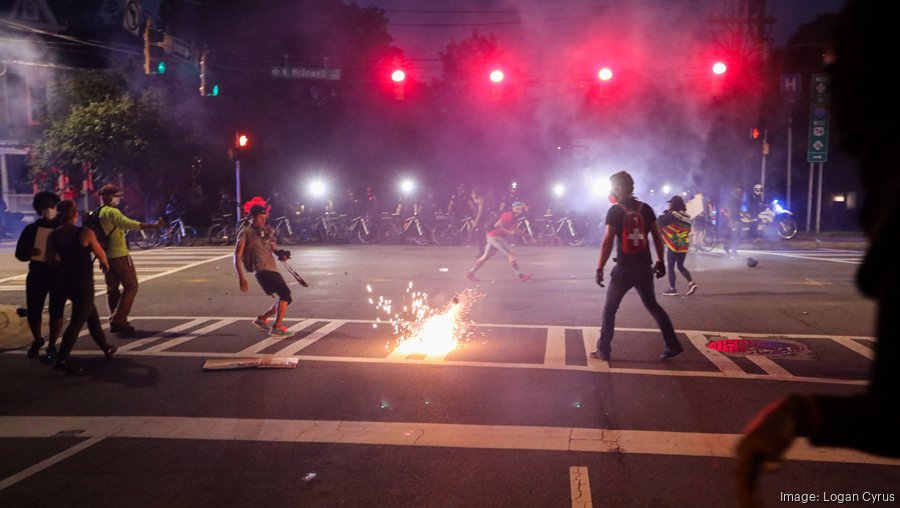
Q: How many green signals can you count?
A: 2